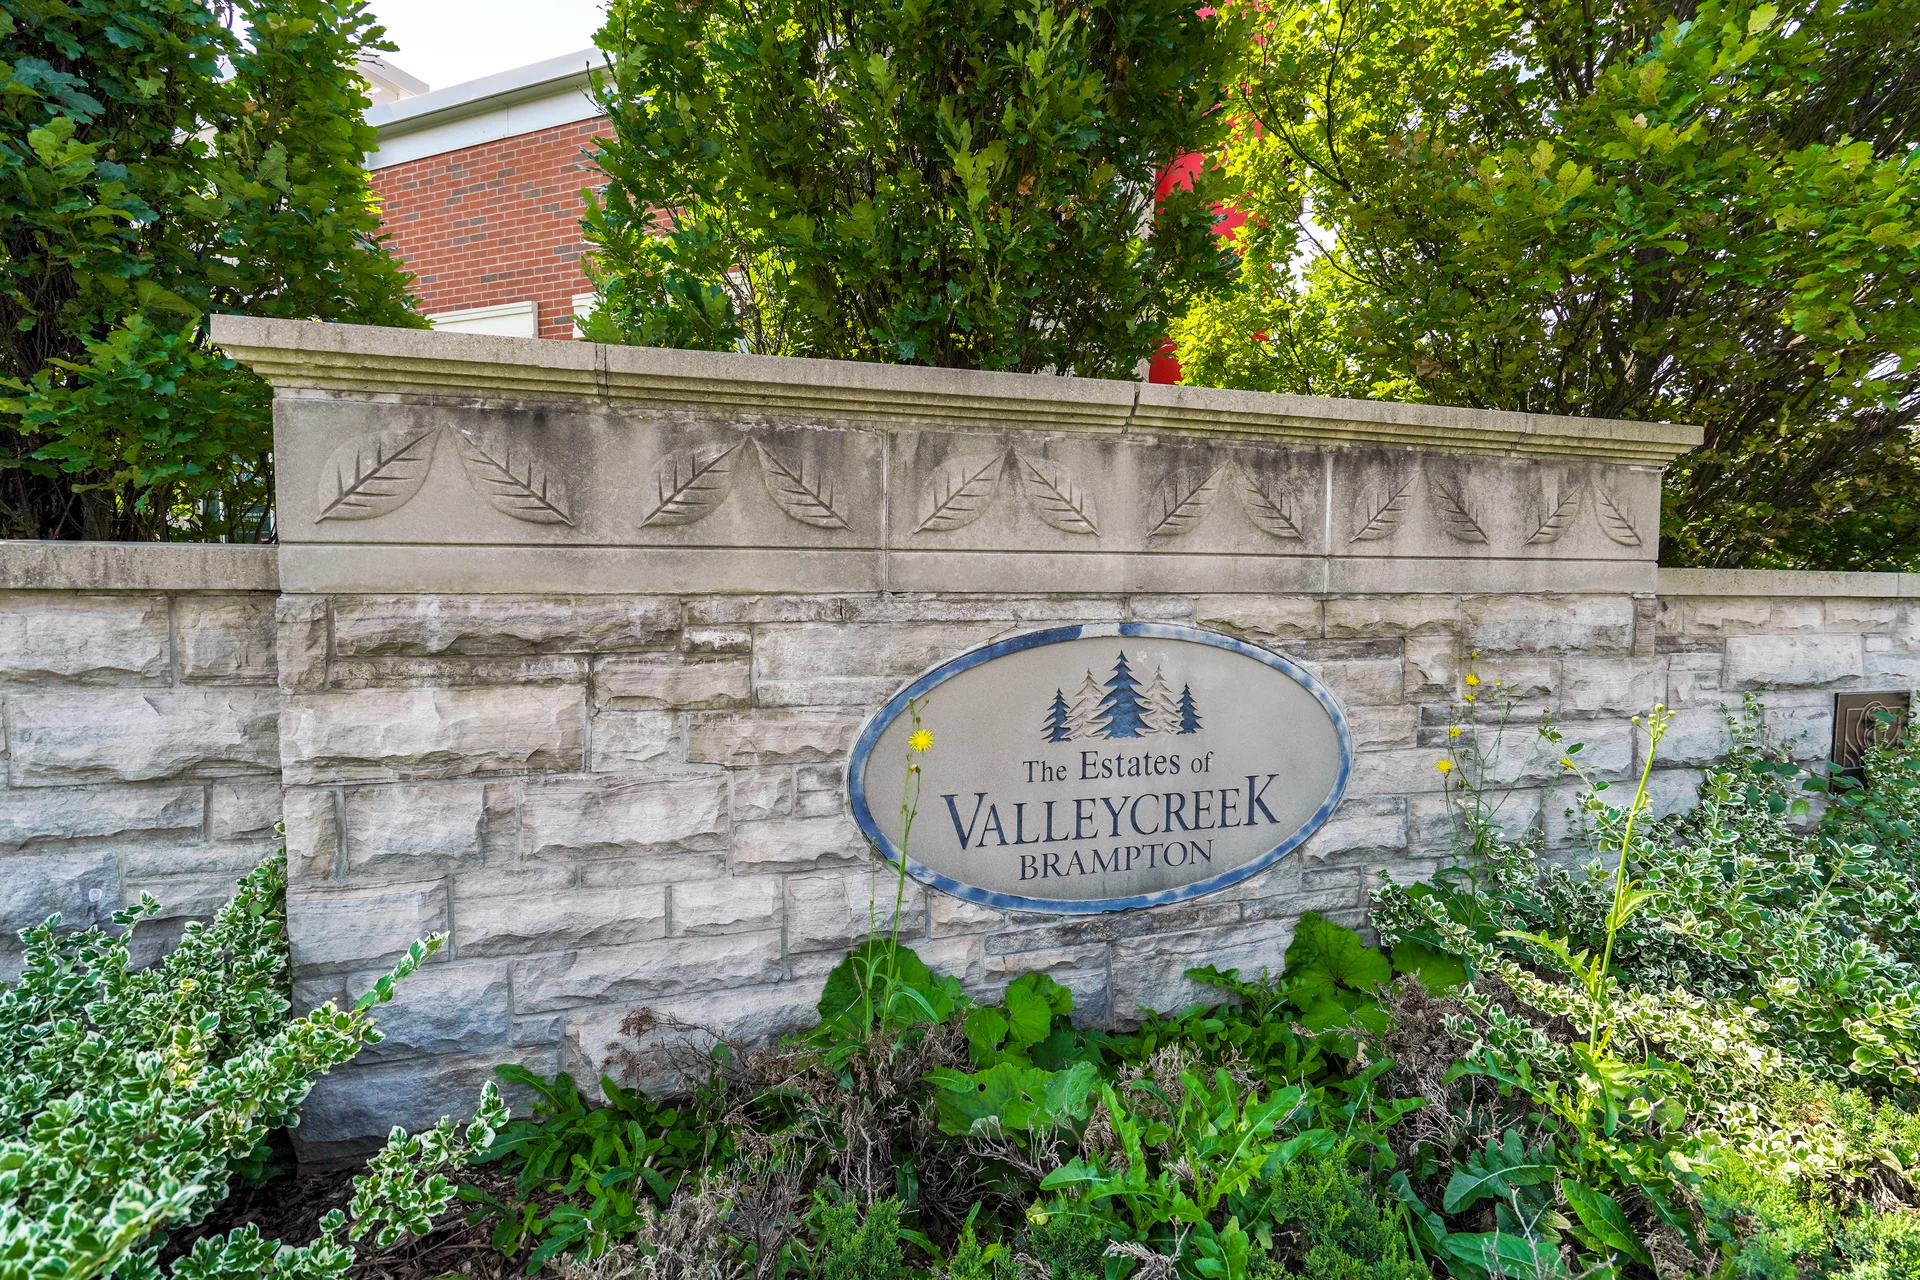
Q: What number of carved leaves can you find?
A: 12